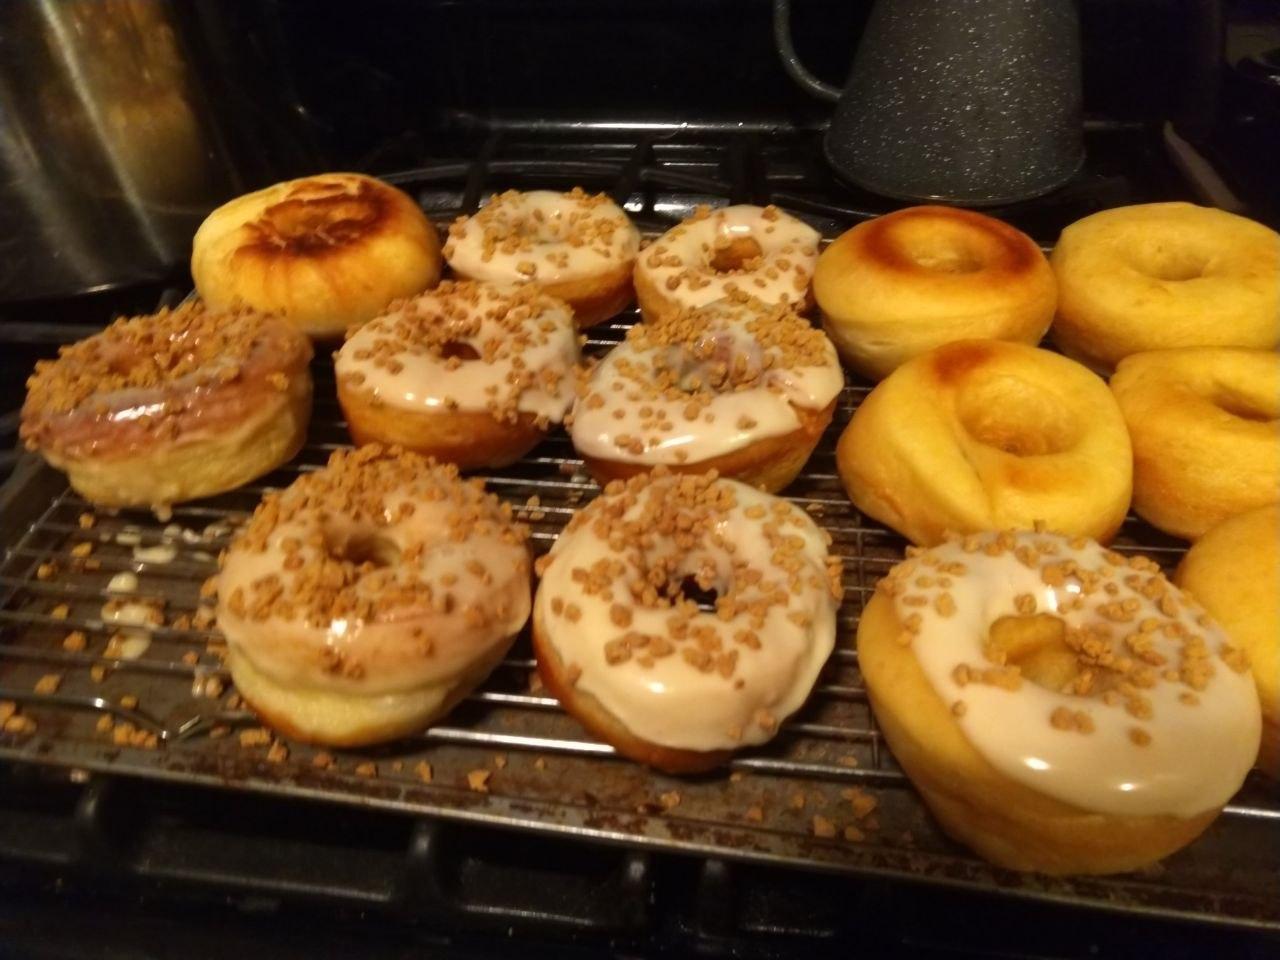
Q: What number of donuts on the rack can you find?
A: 14